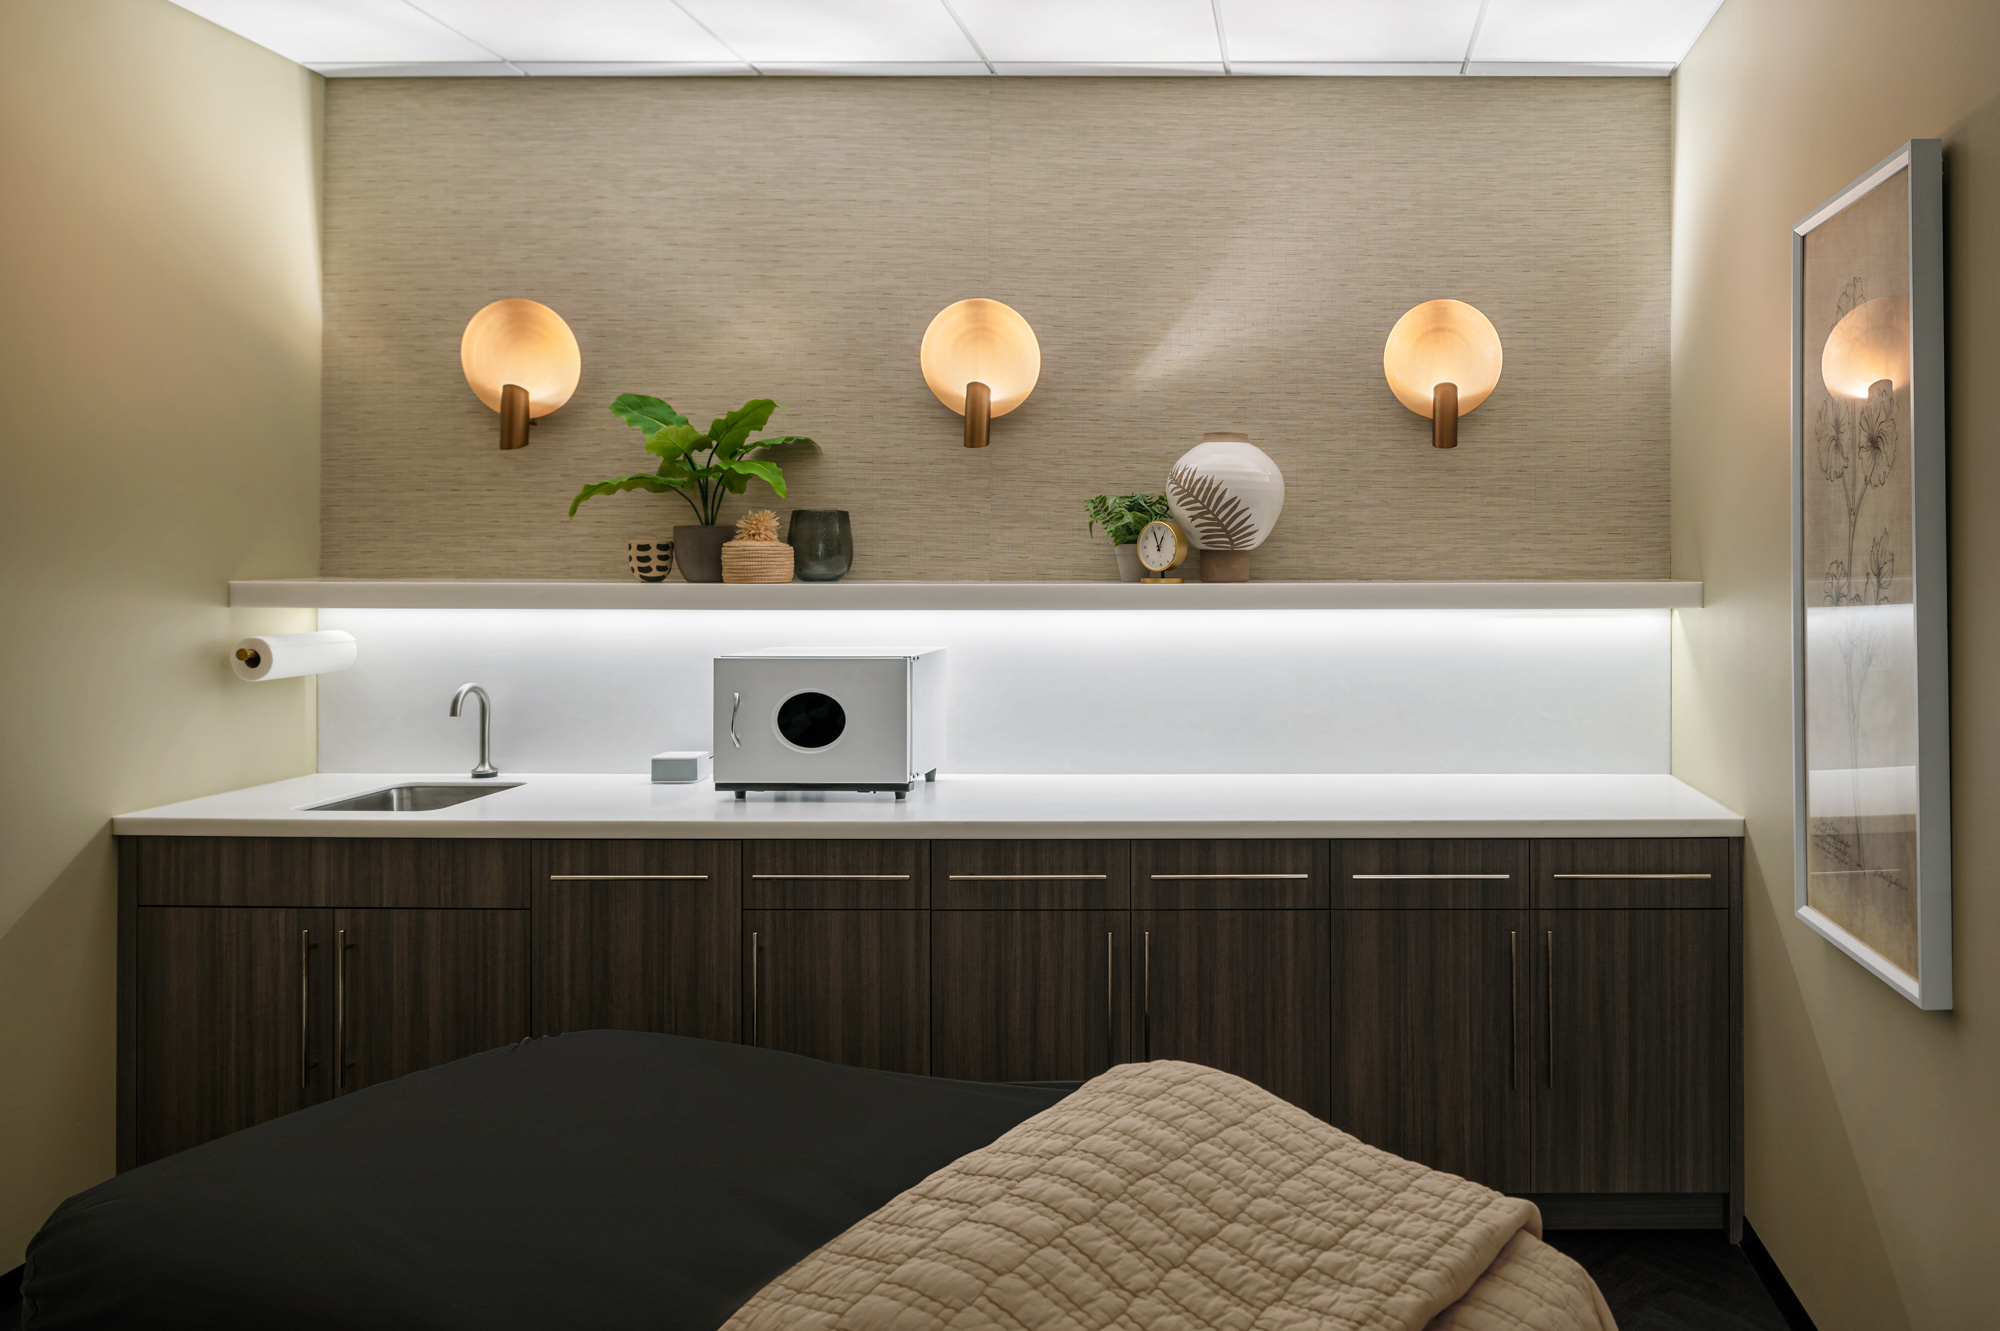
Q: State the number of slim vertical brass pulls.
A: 7